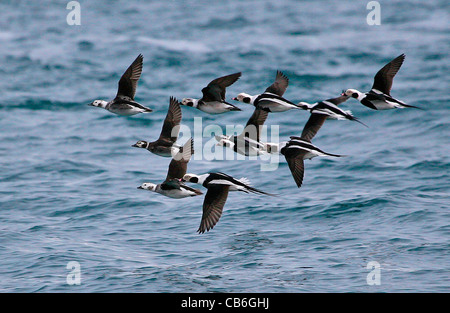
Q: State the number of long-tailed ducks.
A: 10